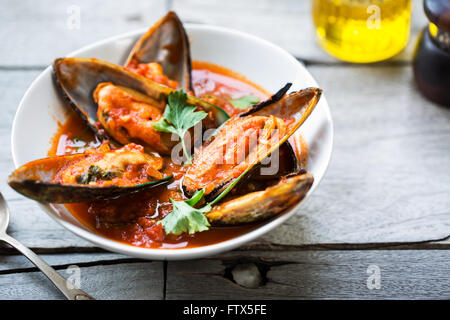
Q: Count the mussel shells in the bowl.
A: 5